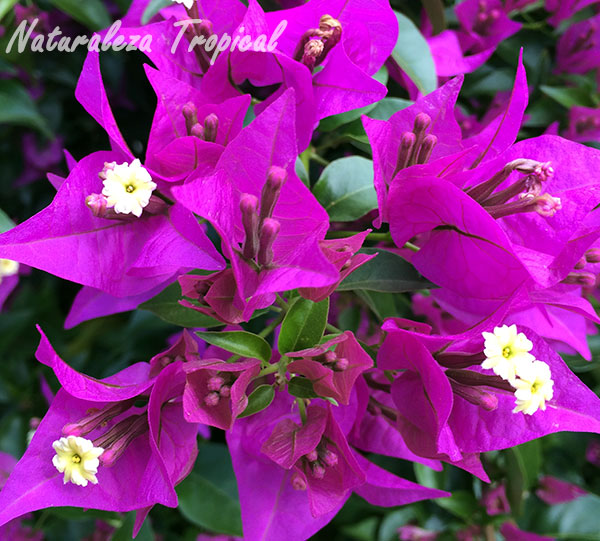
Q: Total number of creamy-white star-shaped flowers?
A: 4